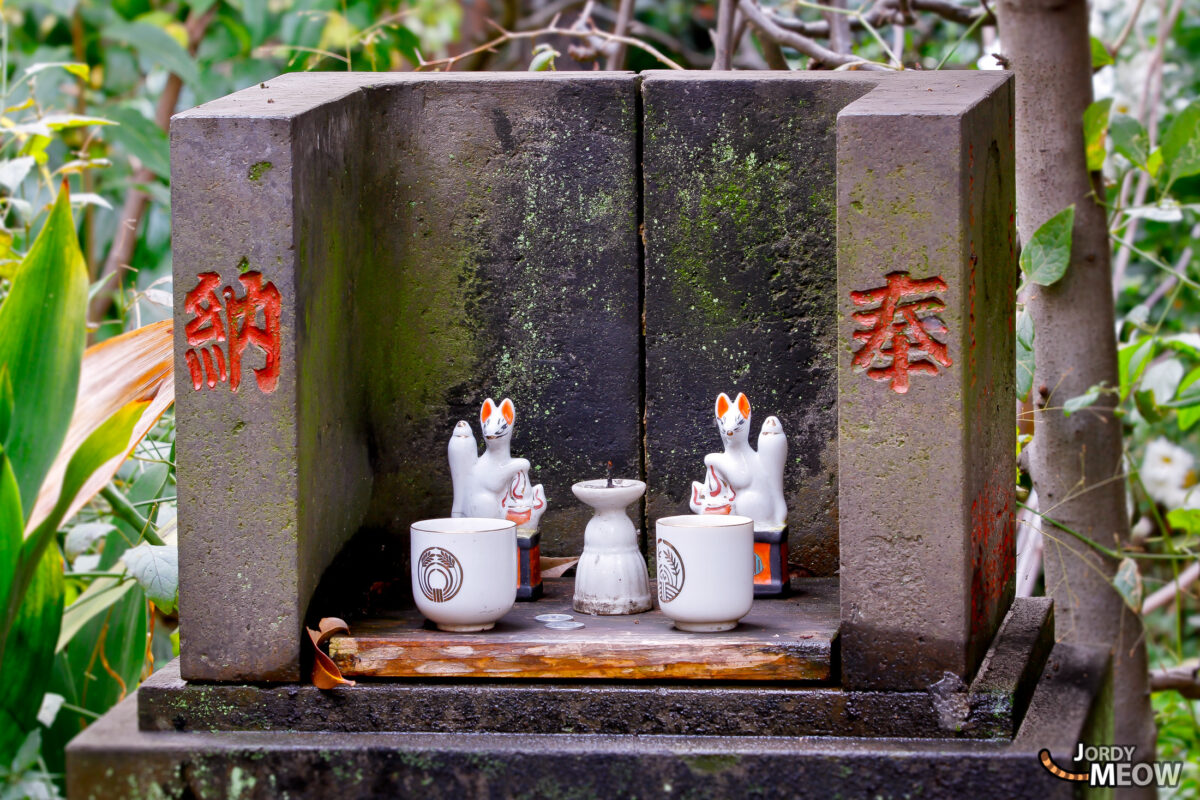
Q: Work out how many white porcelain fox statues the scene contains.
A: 2